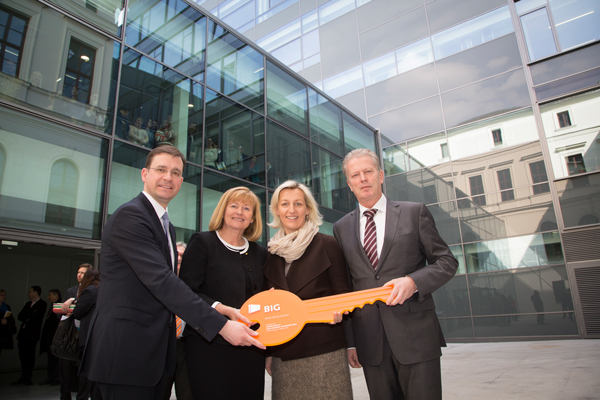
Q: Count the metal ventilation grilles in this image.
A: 2